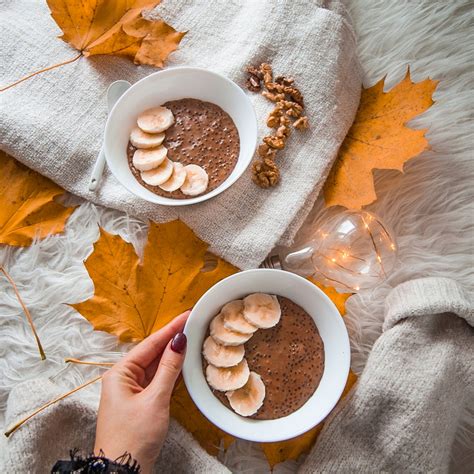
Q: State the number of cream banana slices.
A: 12